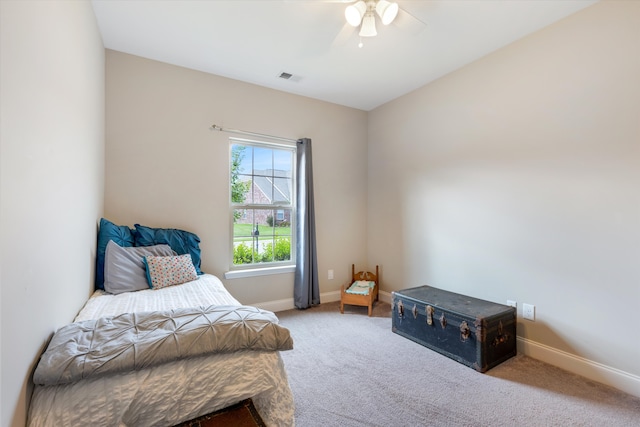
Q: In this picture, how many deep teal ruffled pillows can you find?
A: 2